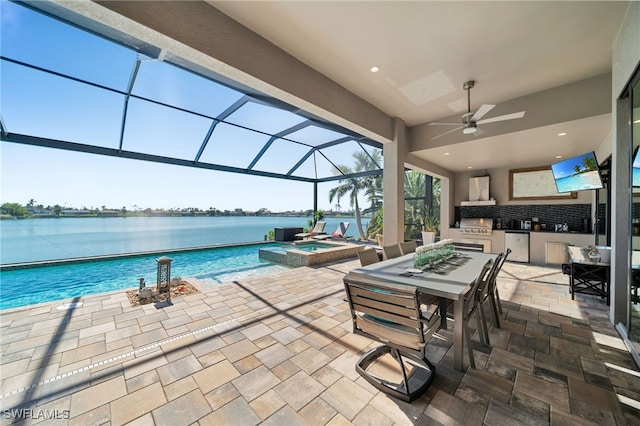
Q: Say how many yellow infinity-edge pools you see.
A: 0